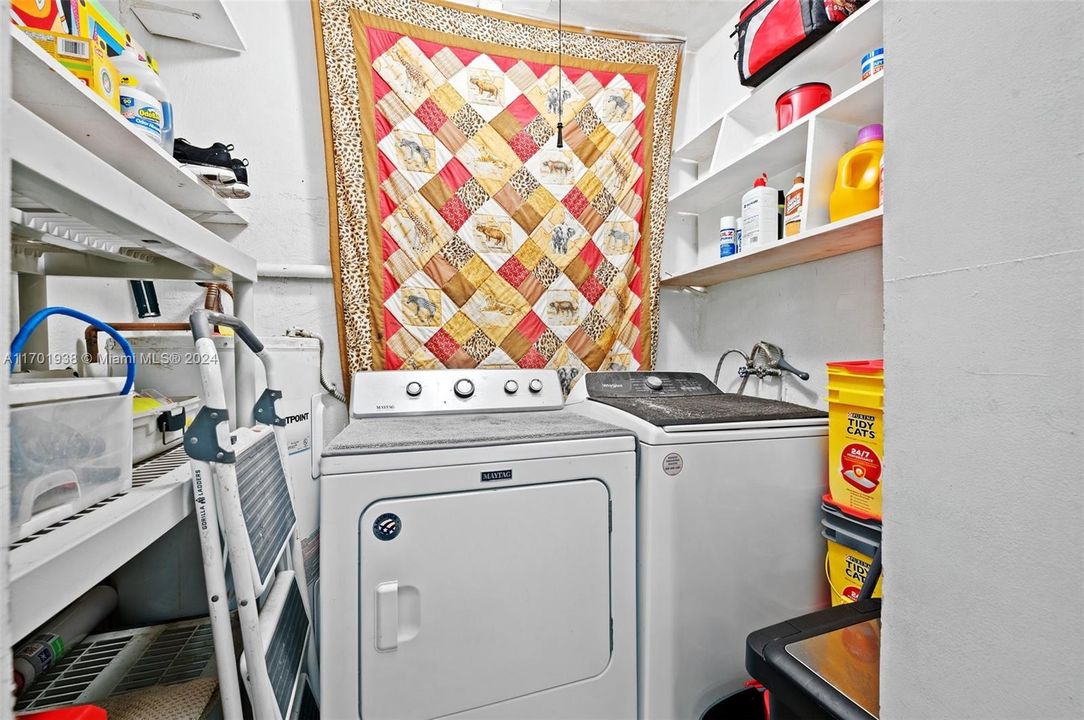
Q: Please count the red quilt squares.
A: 12